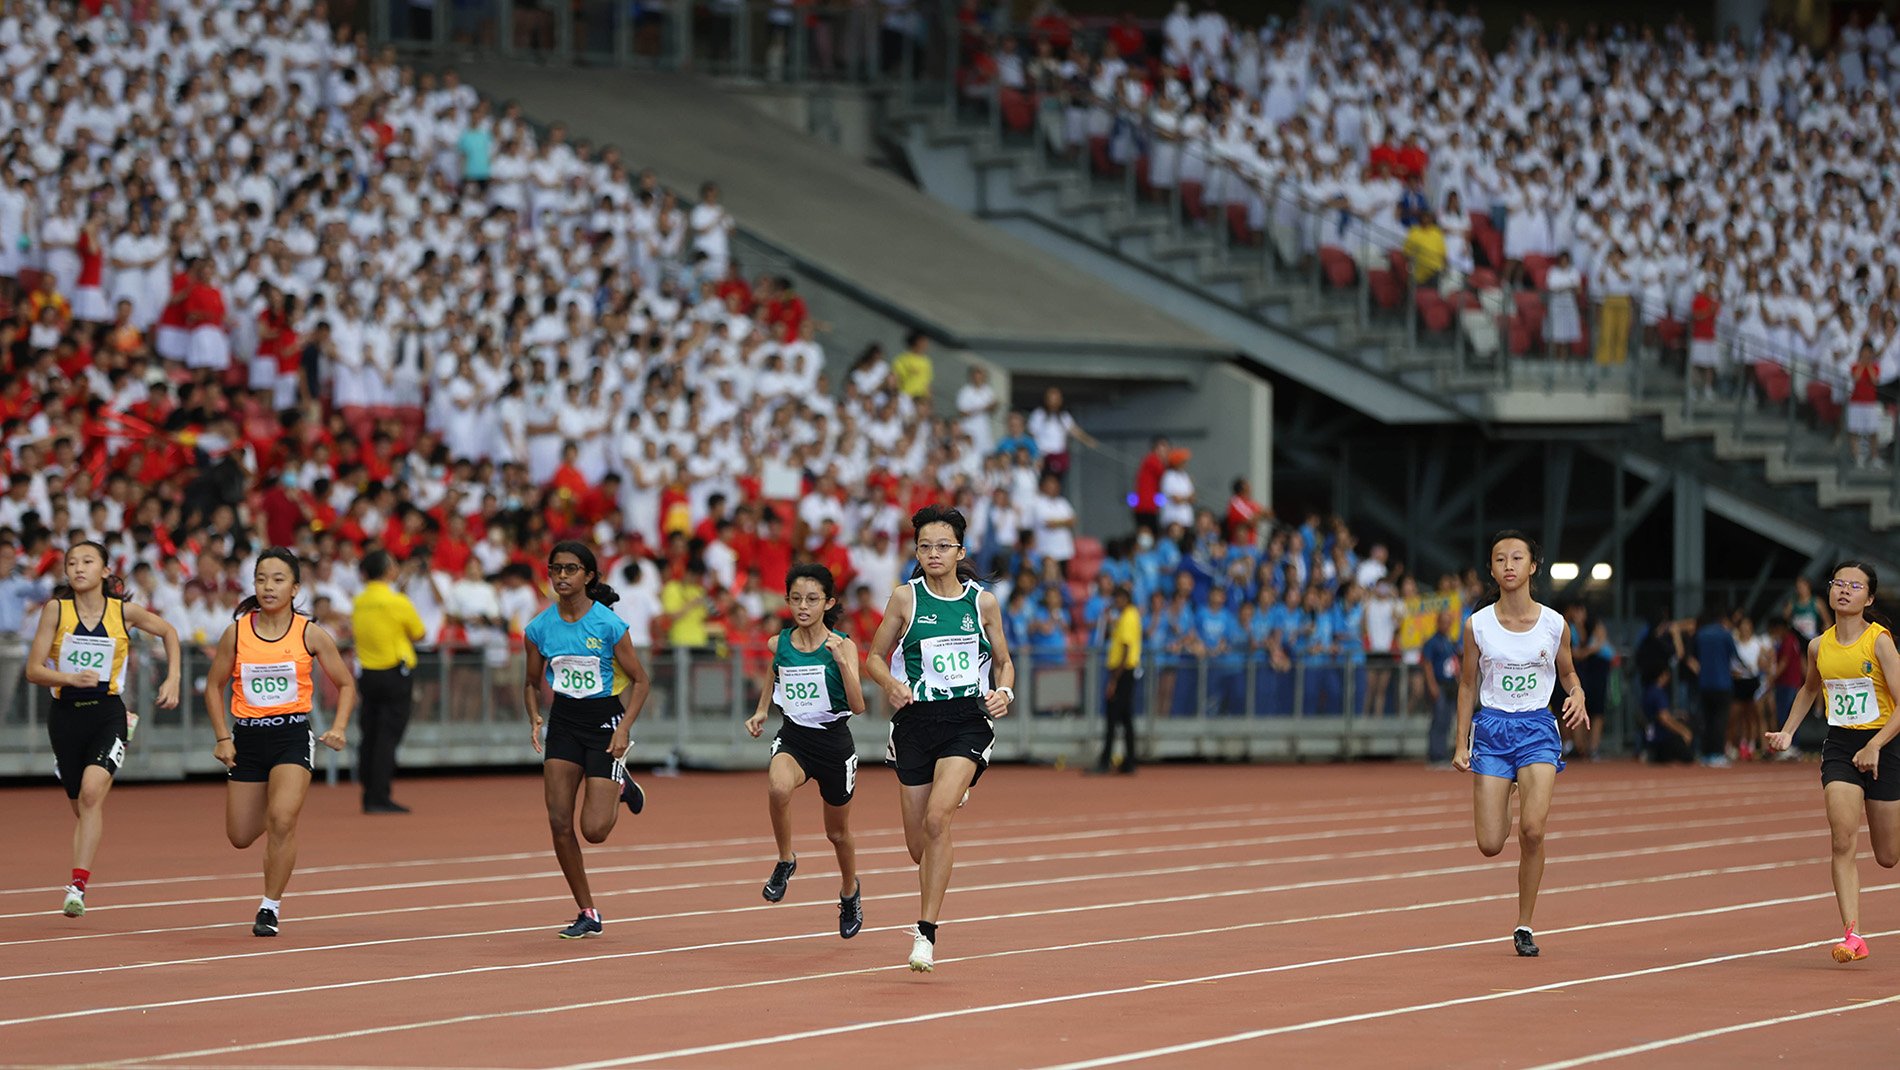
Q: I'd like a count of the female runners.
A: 7